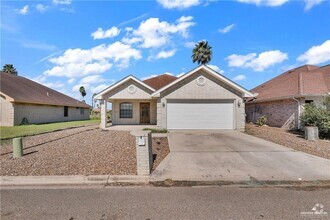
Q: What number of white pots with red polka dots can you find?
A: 0